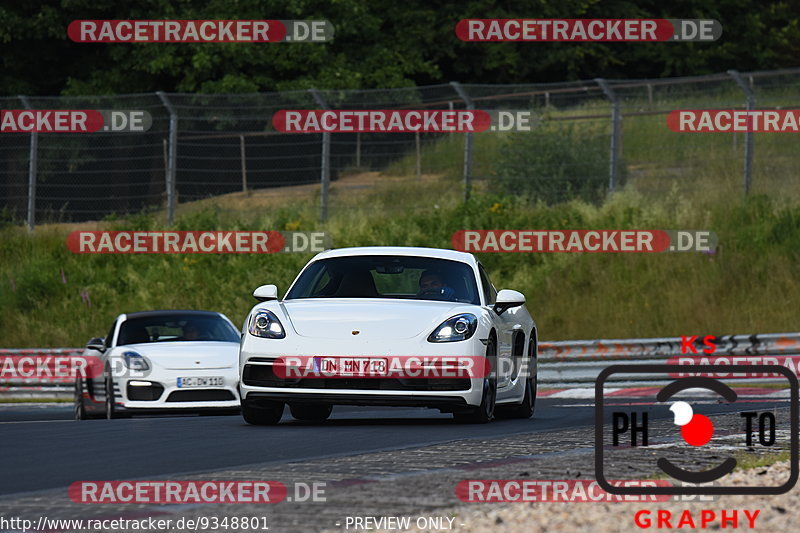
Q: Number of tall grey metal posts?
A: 6